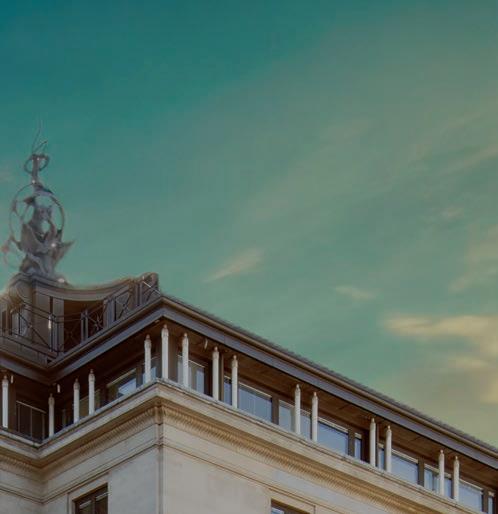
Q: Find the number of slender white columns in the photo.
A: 15